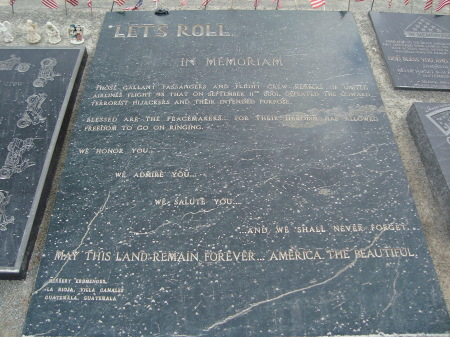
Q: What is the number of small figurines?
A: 4